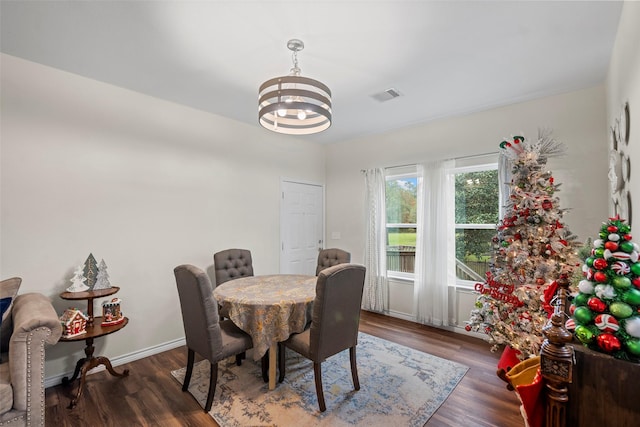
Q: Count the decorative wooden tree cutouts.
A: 3